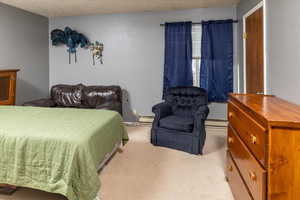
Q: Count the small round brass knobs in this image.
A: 5